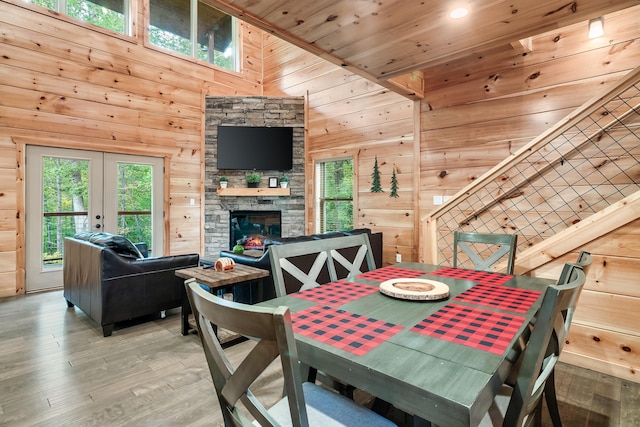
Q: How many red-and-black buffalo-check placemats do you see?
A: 6